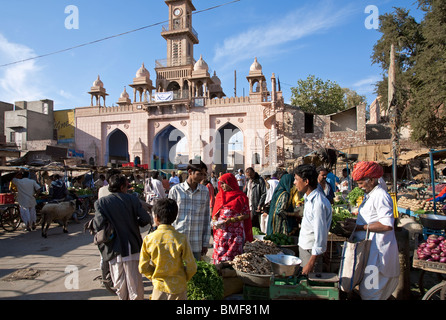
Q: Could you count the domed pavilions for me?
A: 6